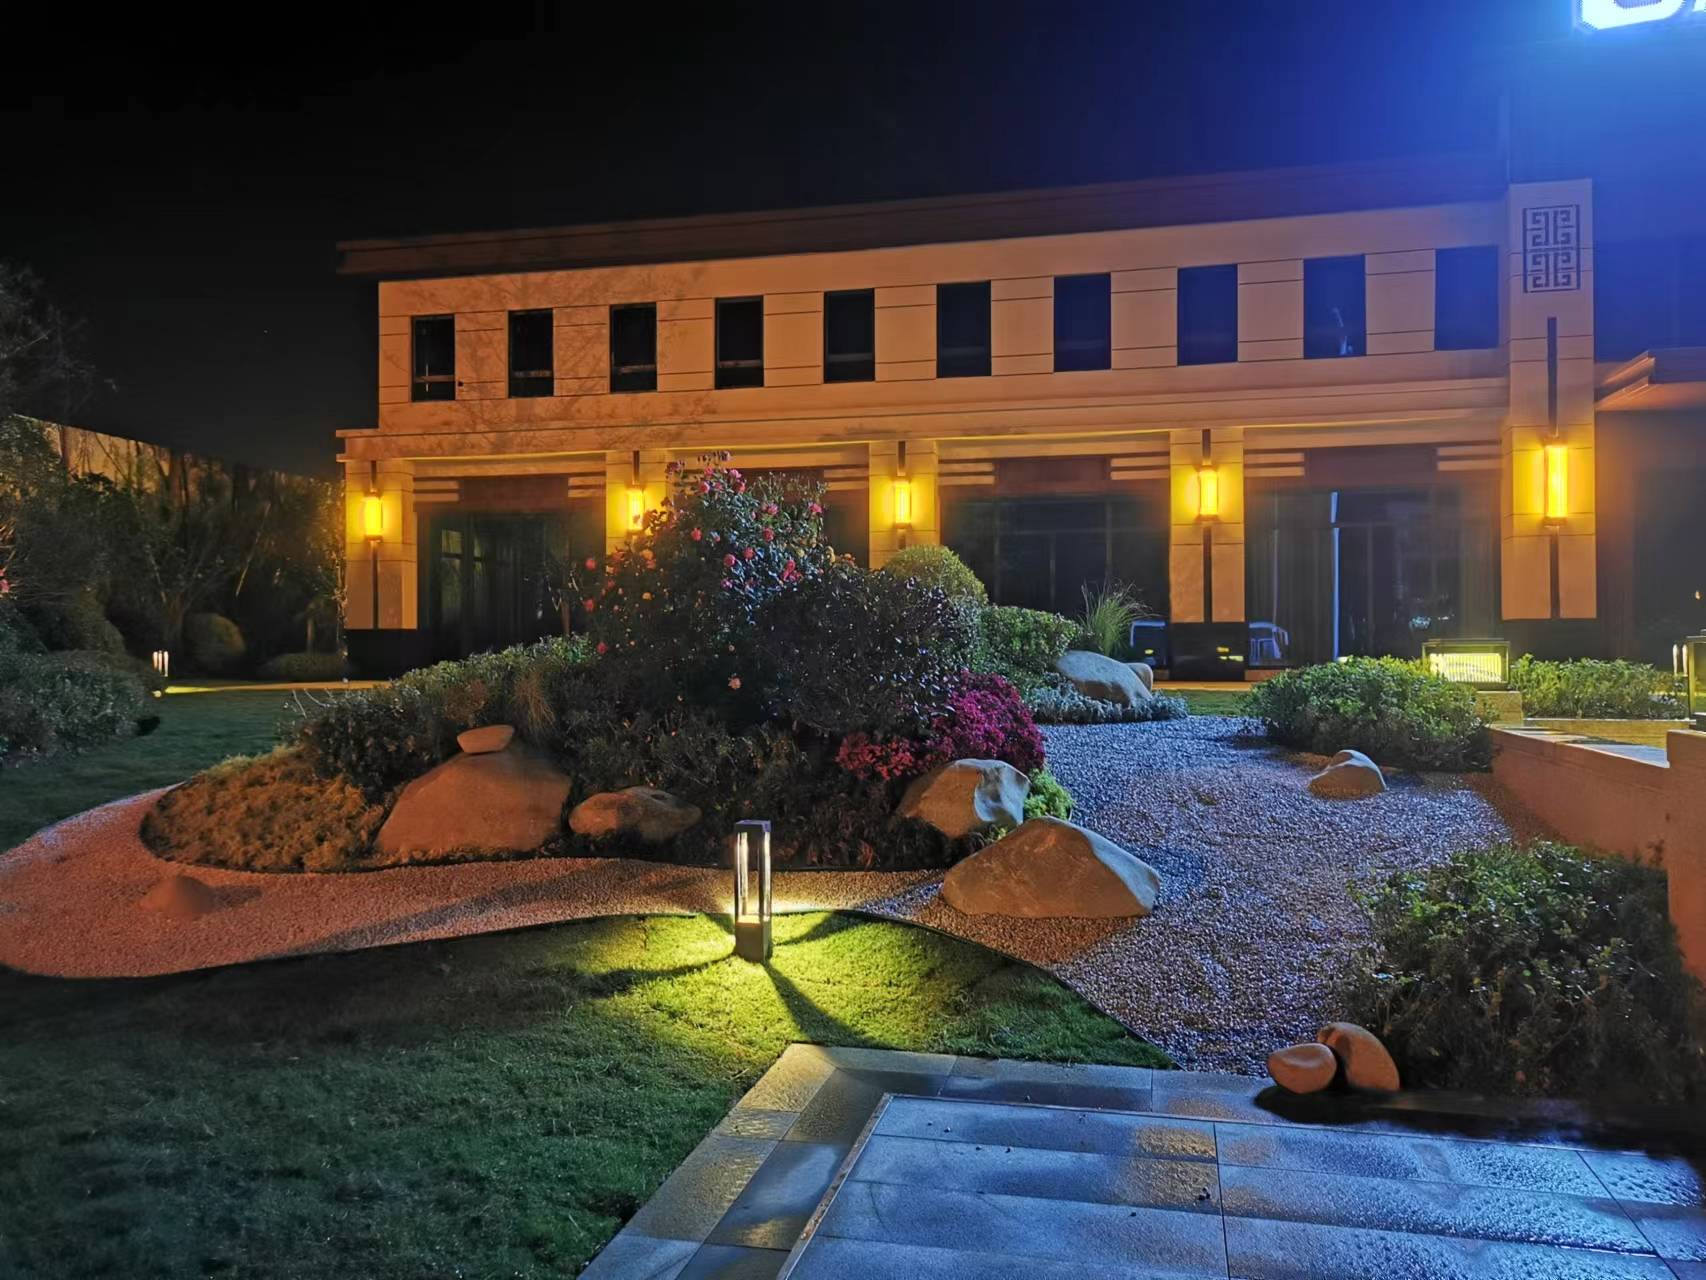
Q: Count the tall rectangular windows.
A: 10